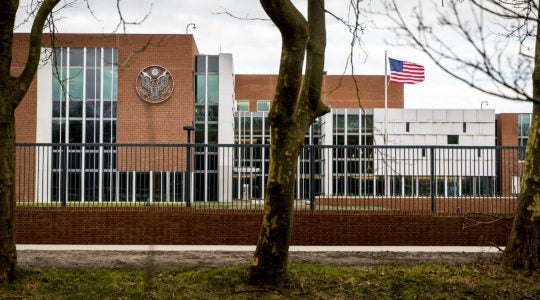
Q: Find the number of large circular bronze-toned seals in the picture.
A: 1